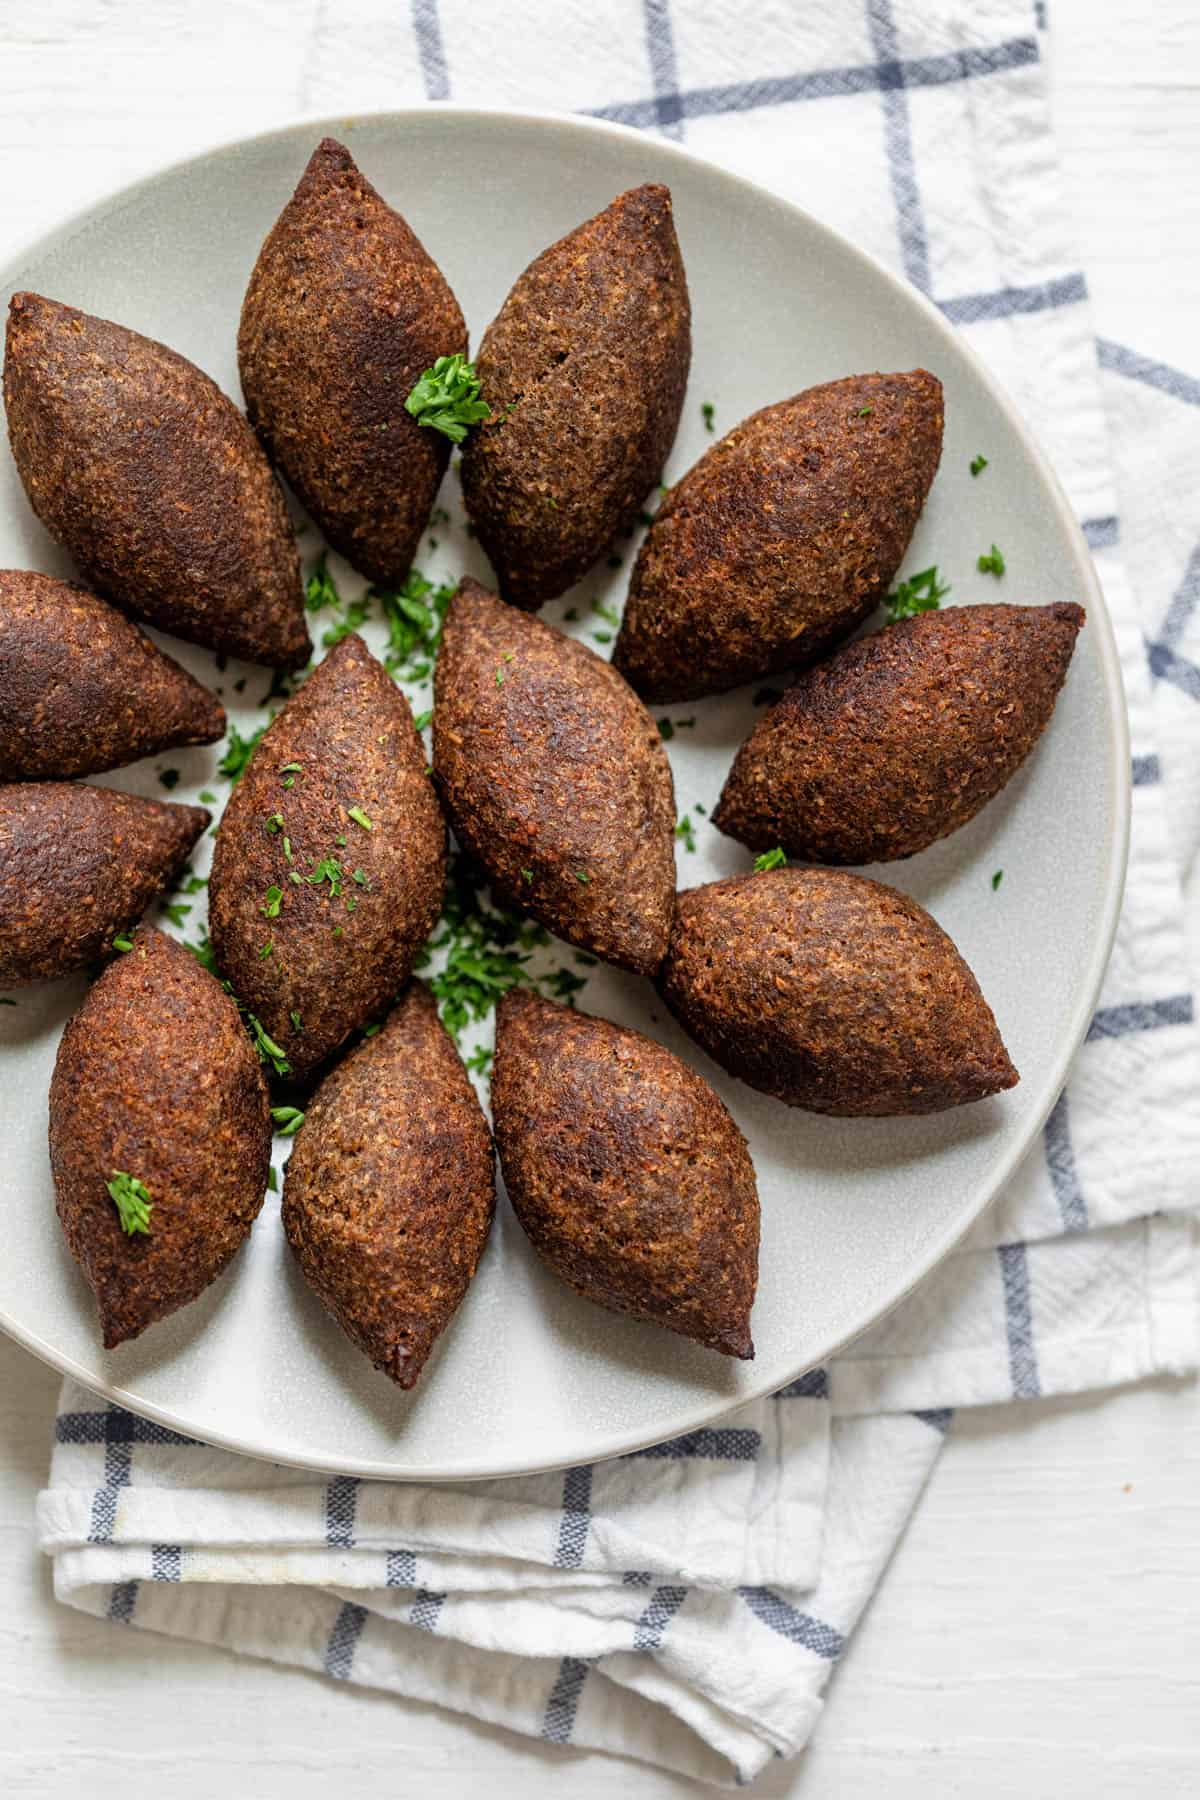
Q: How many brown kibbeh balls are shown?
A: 13